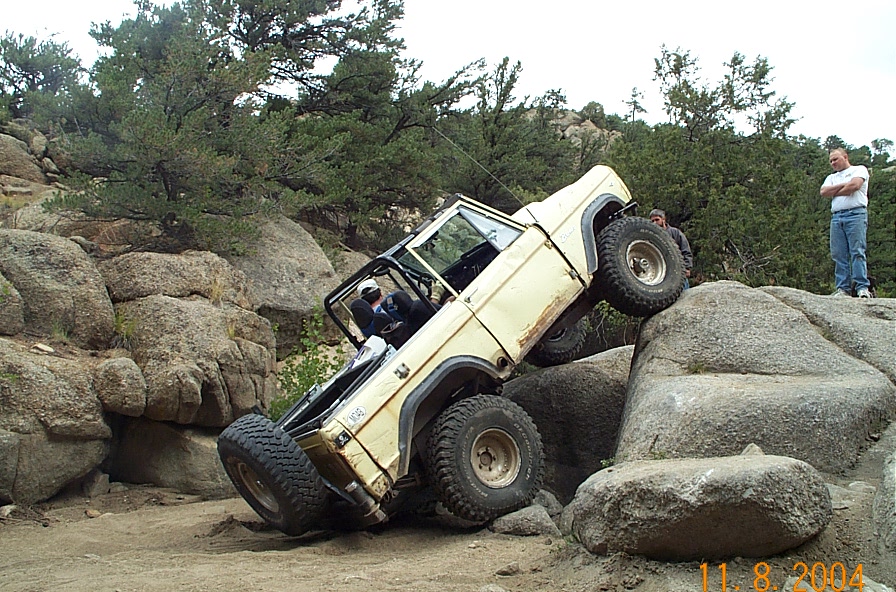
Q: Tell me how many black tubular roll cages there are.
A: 1